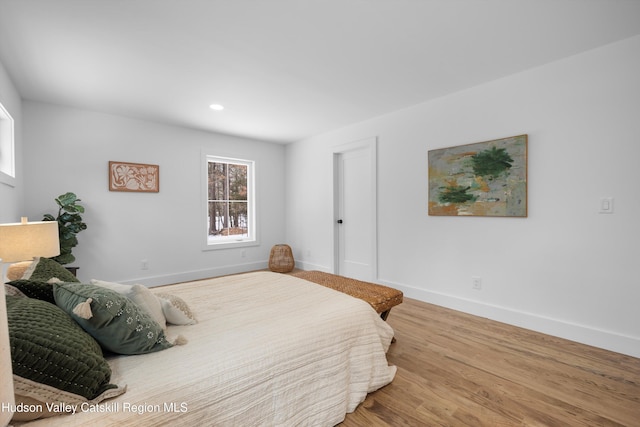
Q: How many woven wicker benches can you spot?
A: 1